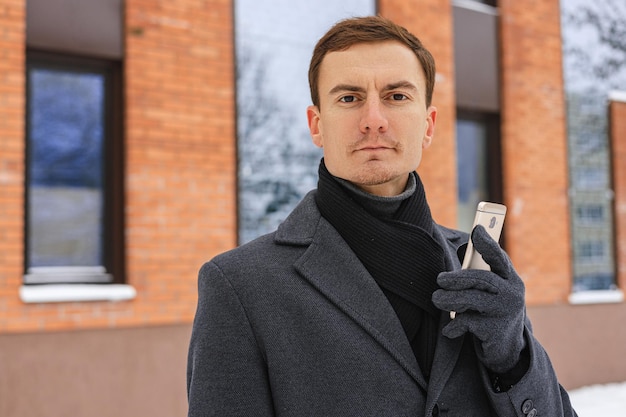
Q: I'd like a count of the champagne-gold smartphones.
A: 1